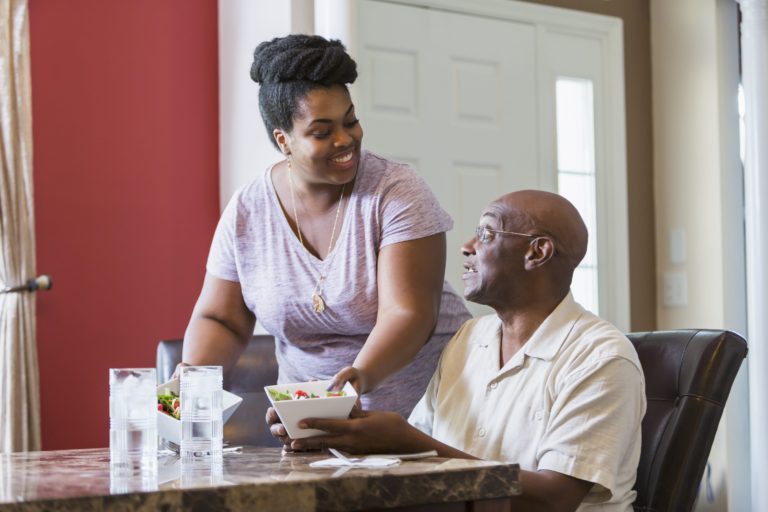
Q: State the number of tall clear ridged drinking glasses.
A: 2